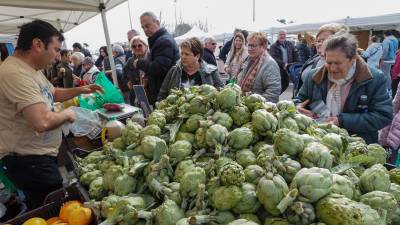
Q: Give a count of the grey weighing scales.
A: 1